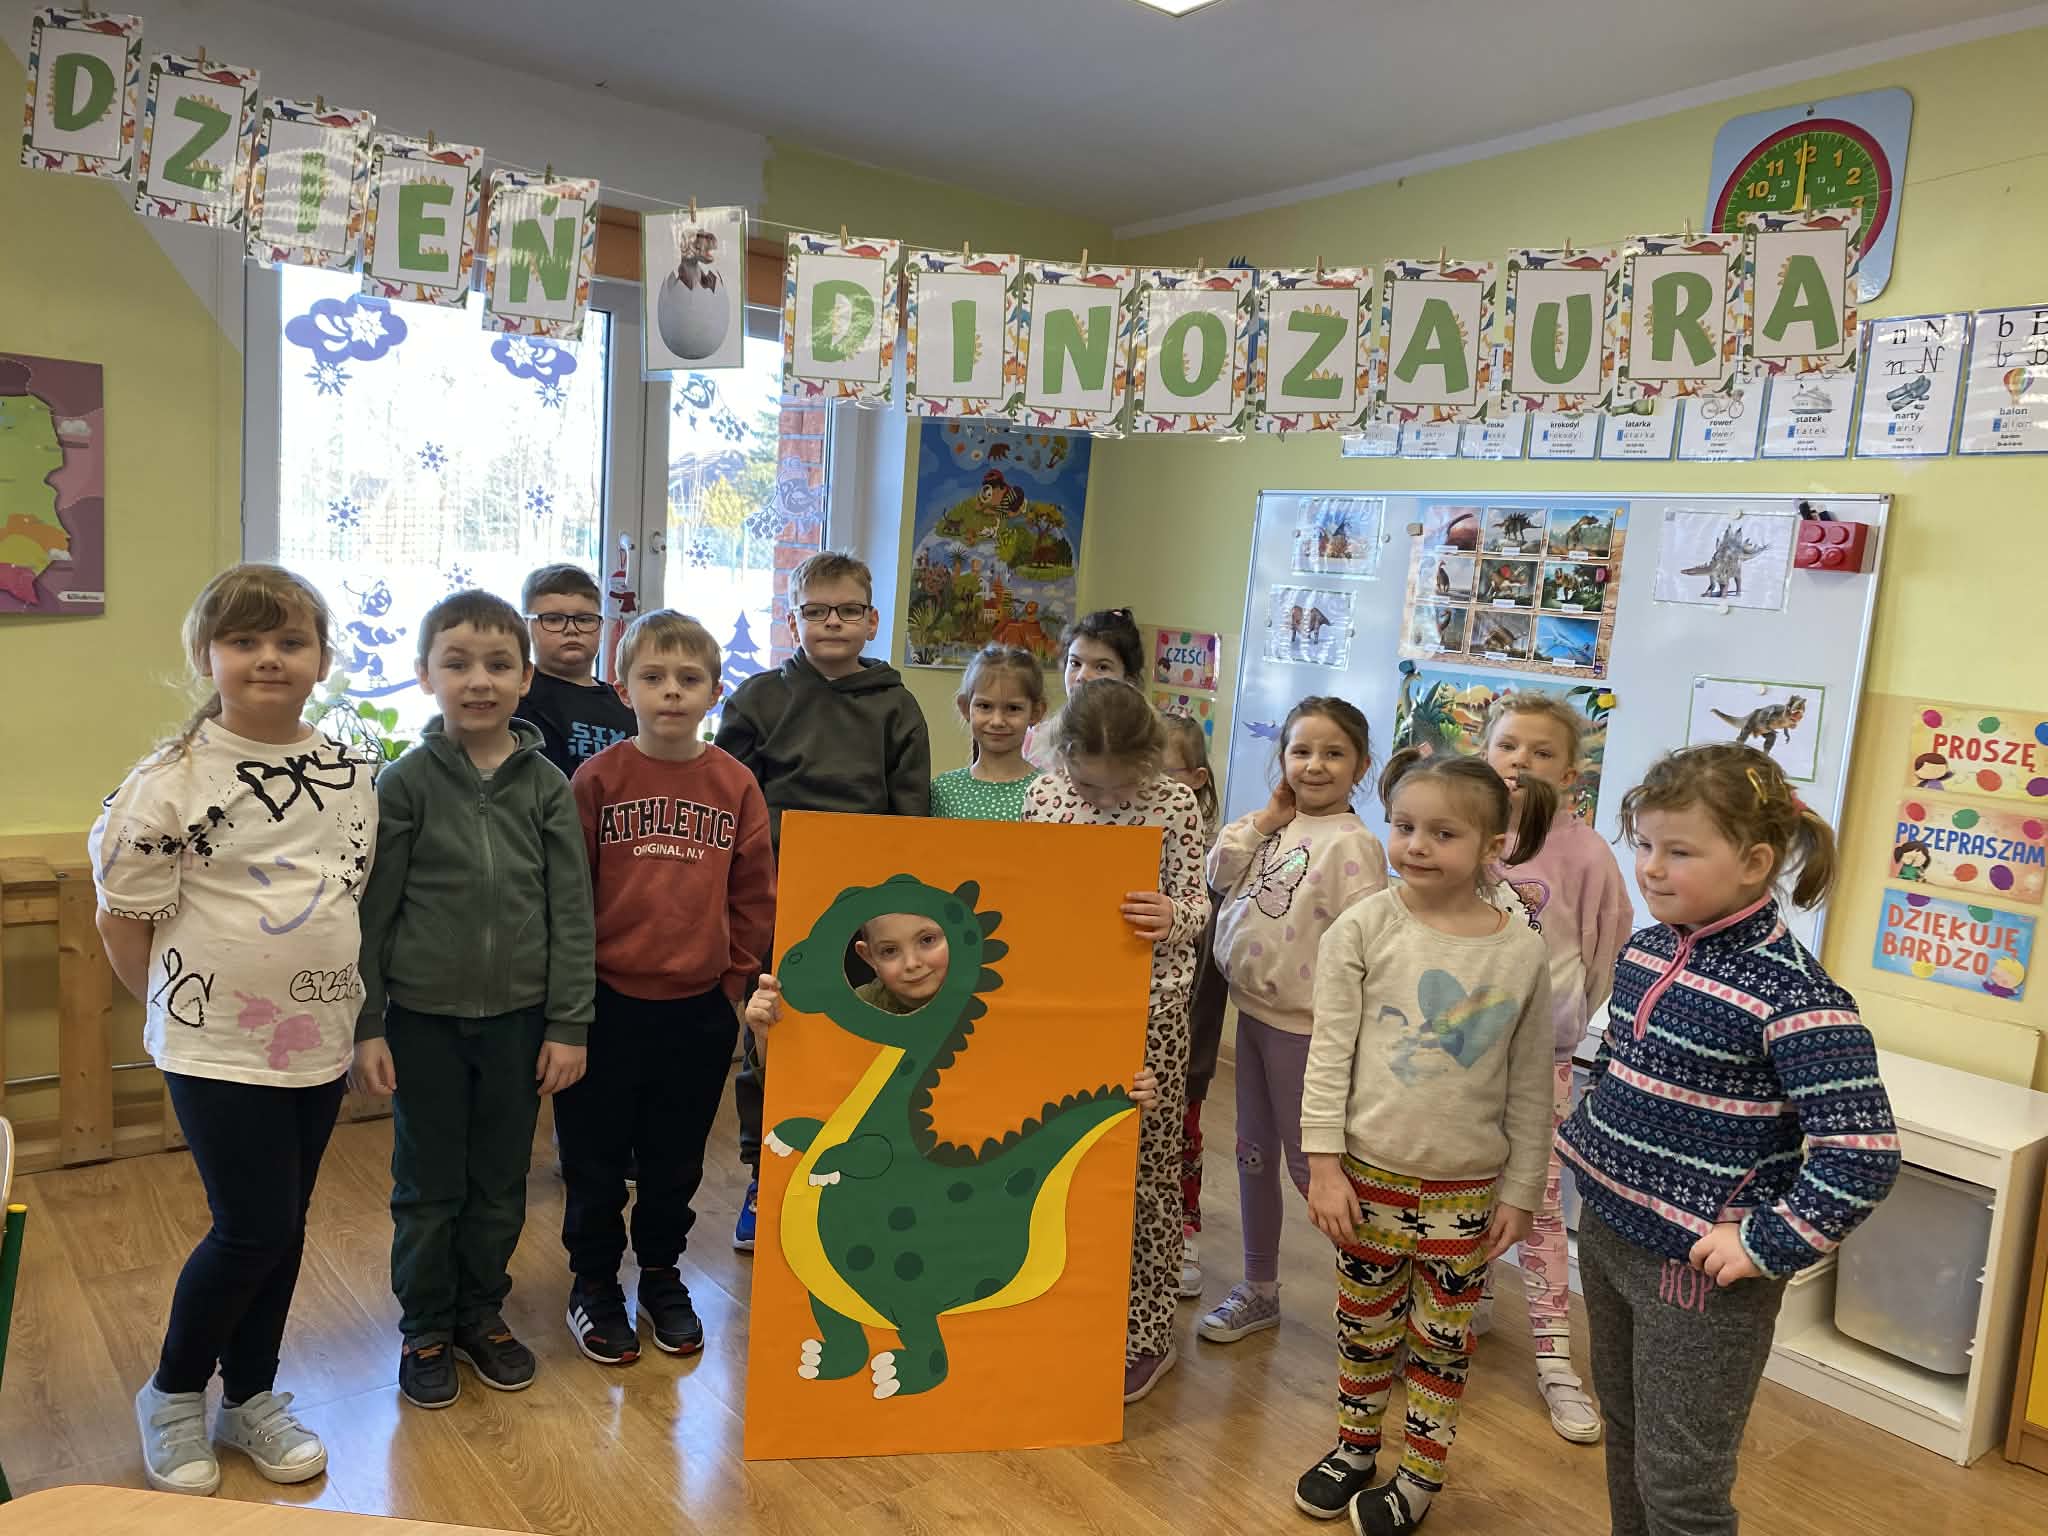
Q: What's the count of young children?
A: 14